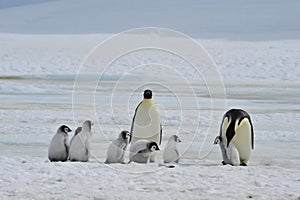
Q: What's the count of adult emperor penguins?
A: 2